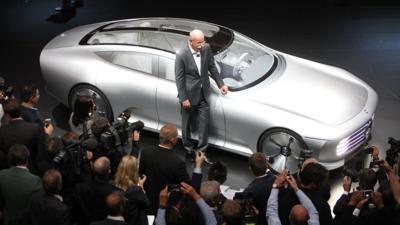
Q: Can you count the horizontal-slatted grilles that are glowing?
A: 1